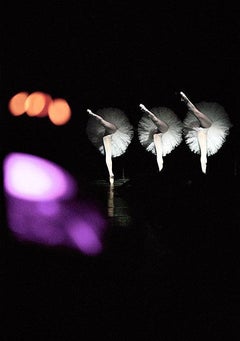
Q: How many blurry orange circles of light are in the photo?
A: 3